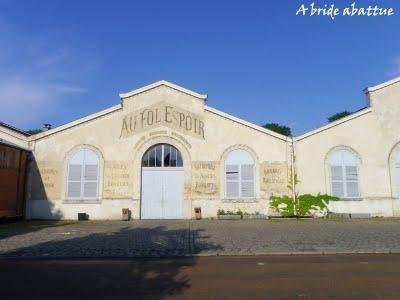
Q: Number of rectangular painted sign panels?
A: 4